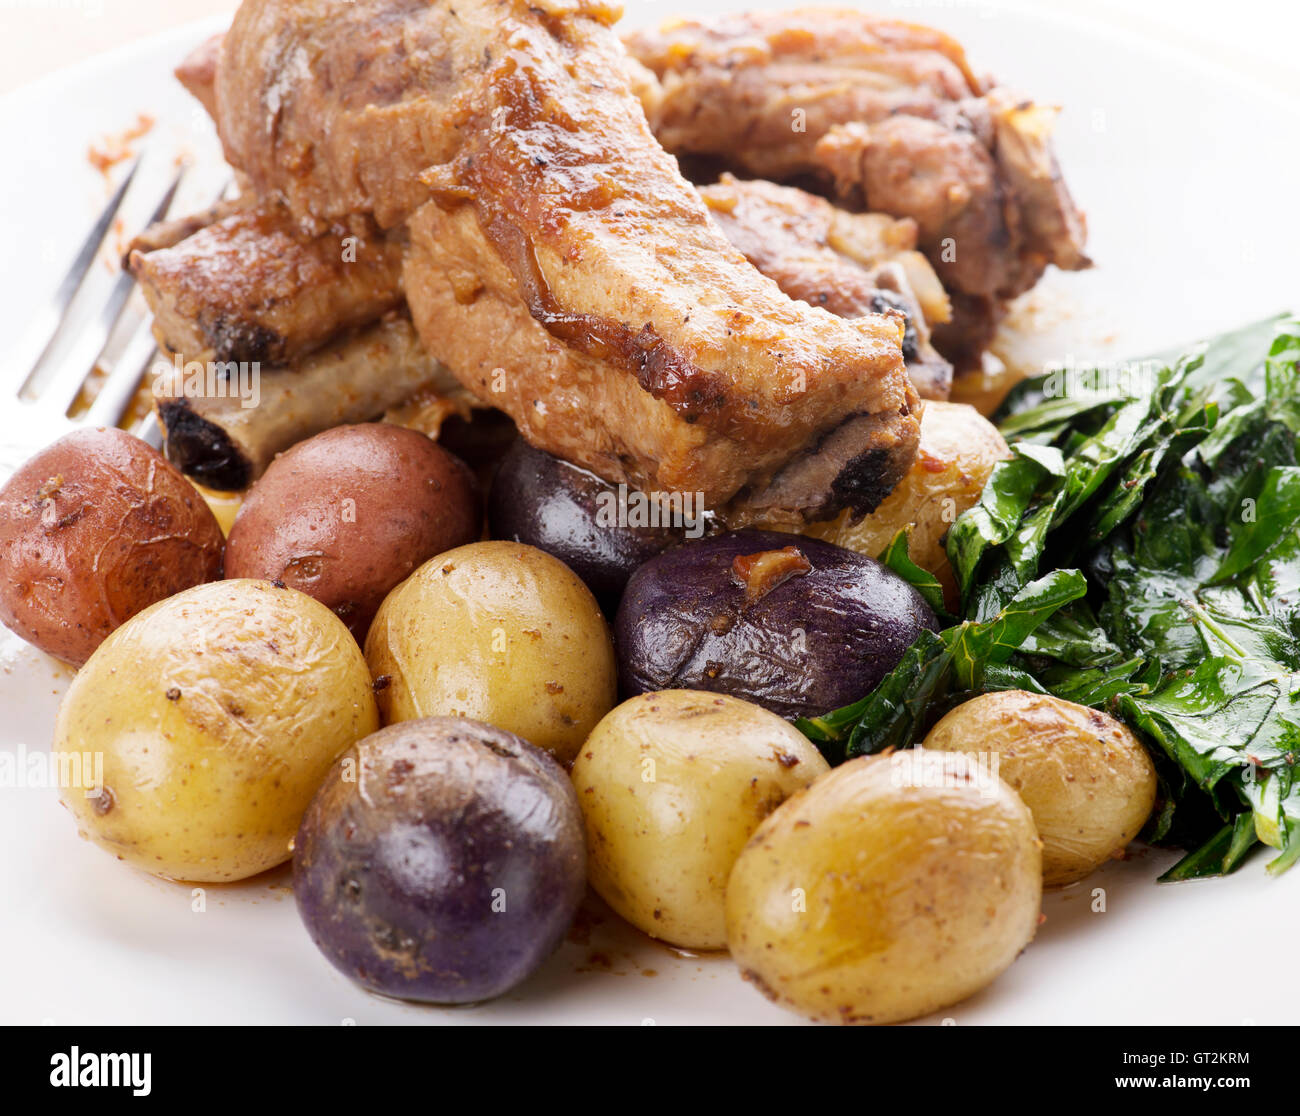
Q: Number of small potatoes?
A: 11